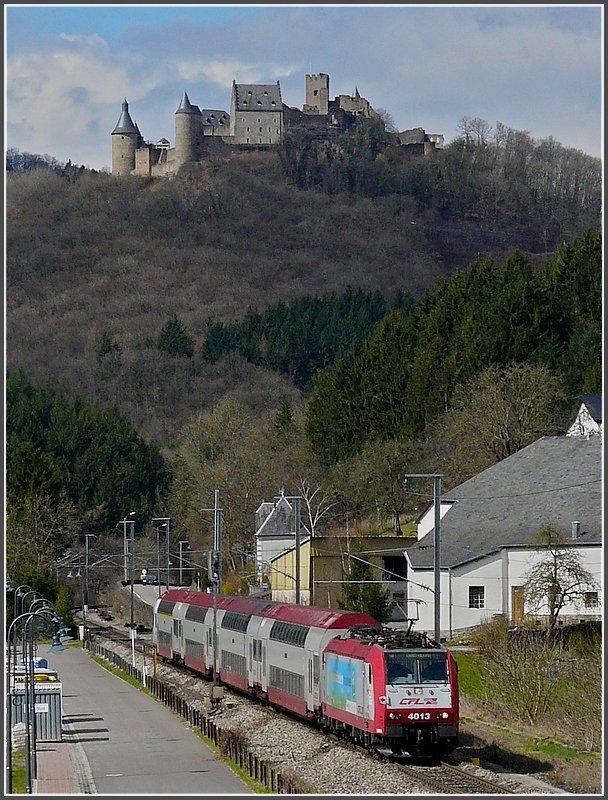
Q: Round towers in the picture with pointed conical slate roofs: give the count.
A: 2